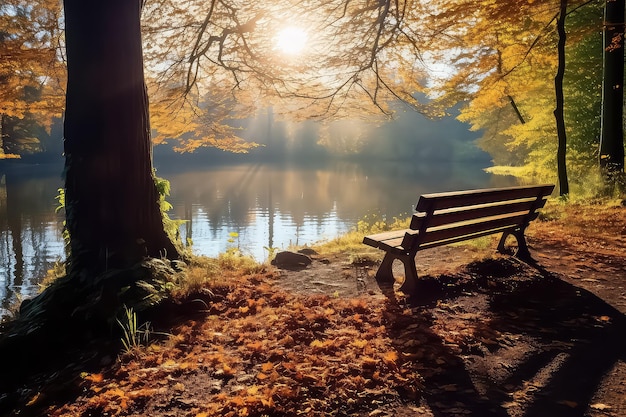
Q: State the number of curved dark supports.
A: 2